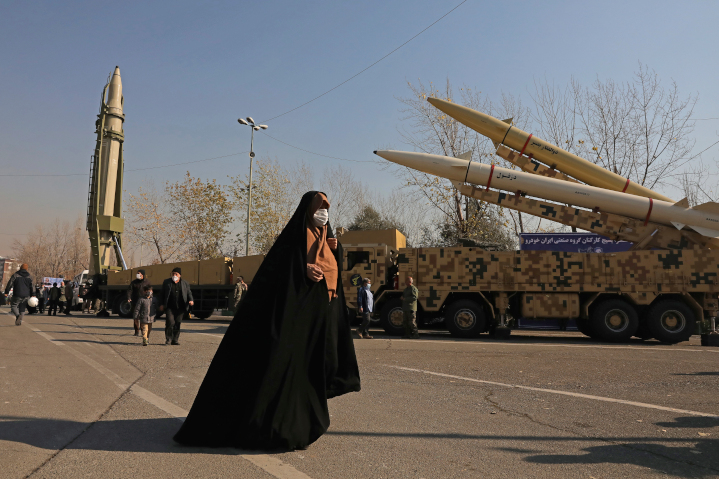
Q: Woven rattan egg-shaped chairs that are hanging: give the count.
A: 0